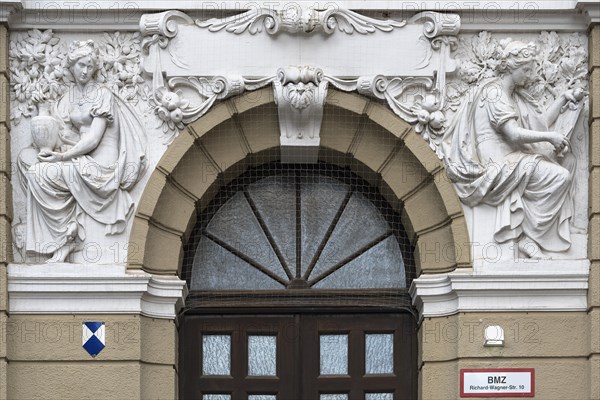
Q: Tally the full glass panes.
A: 10